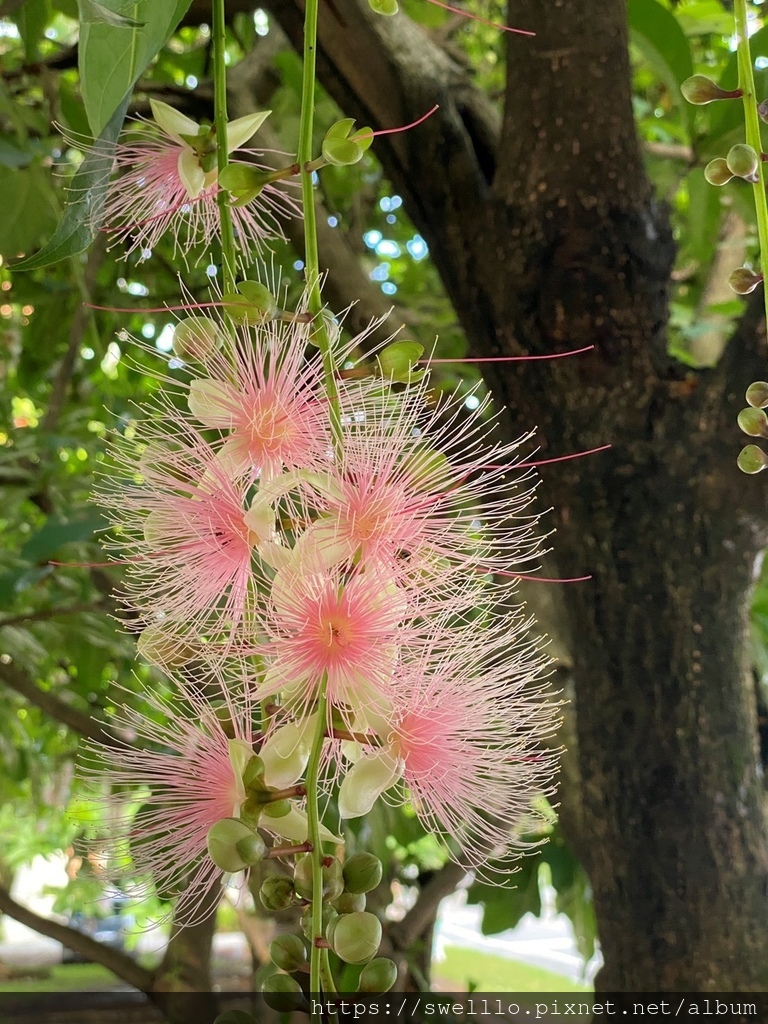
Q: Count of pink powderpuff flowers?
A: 7